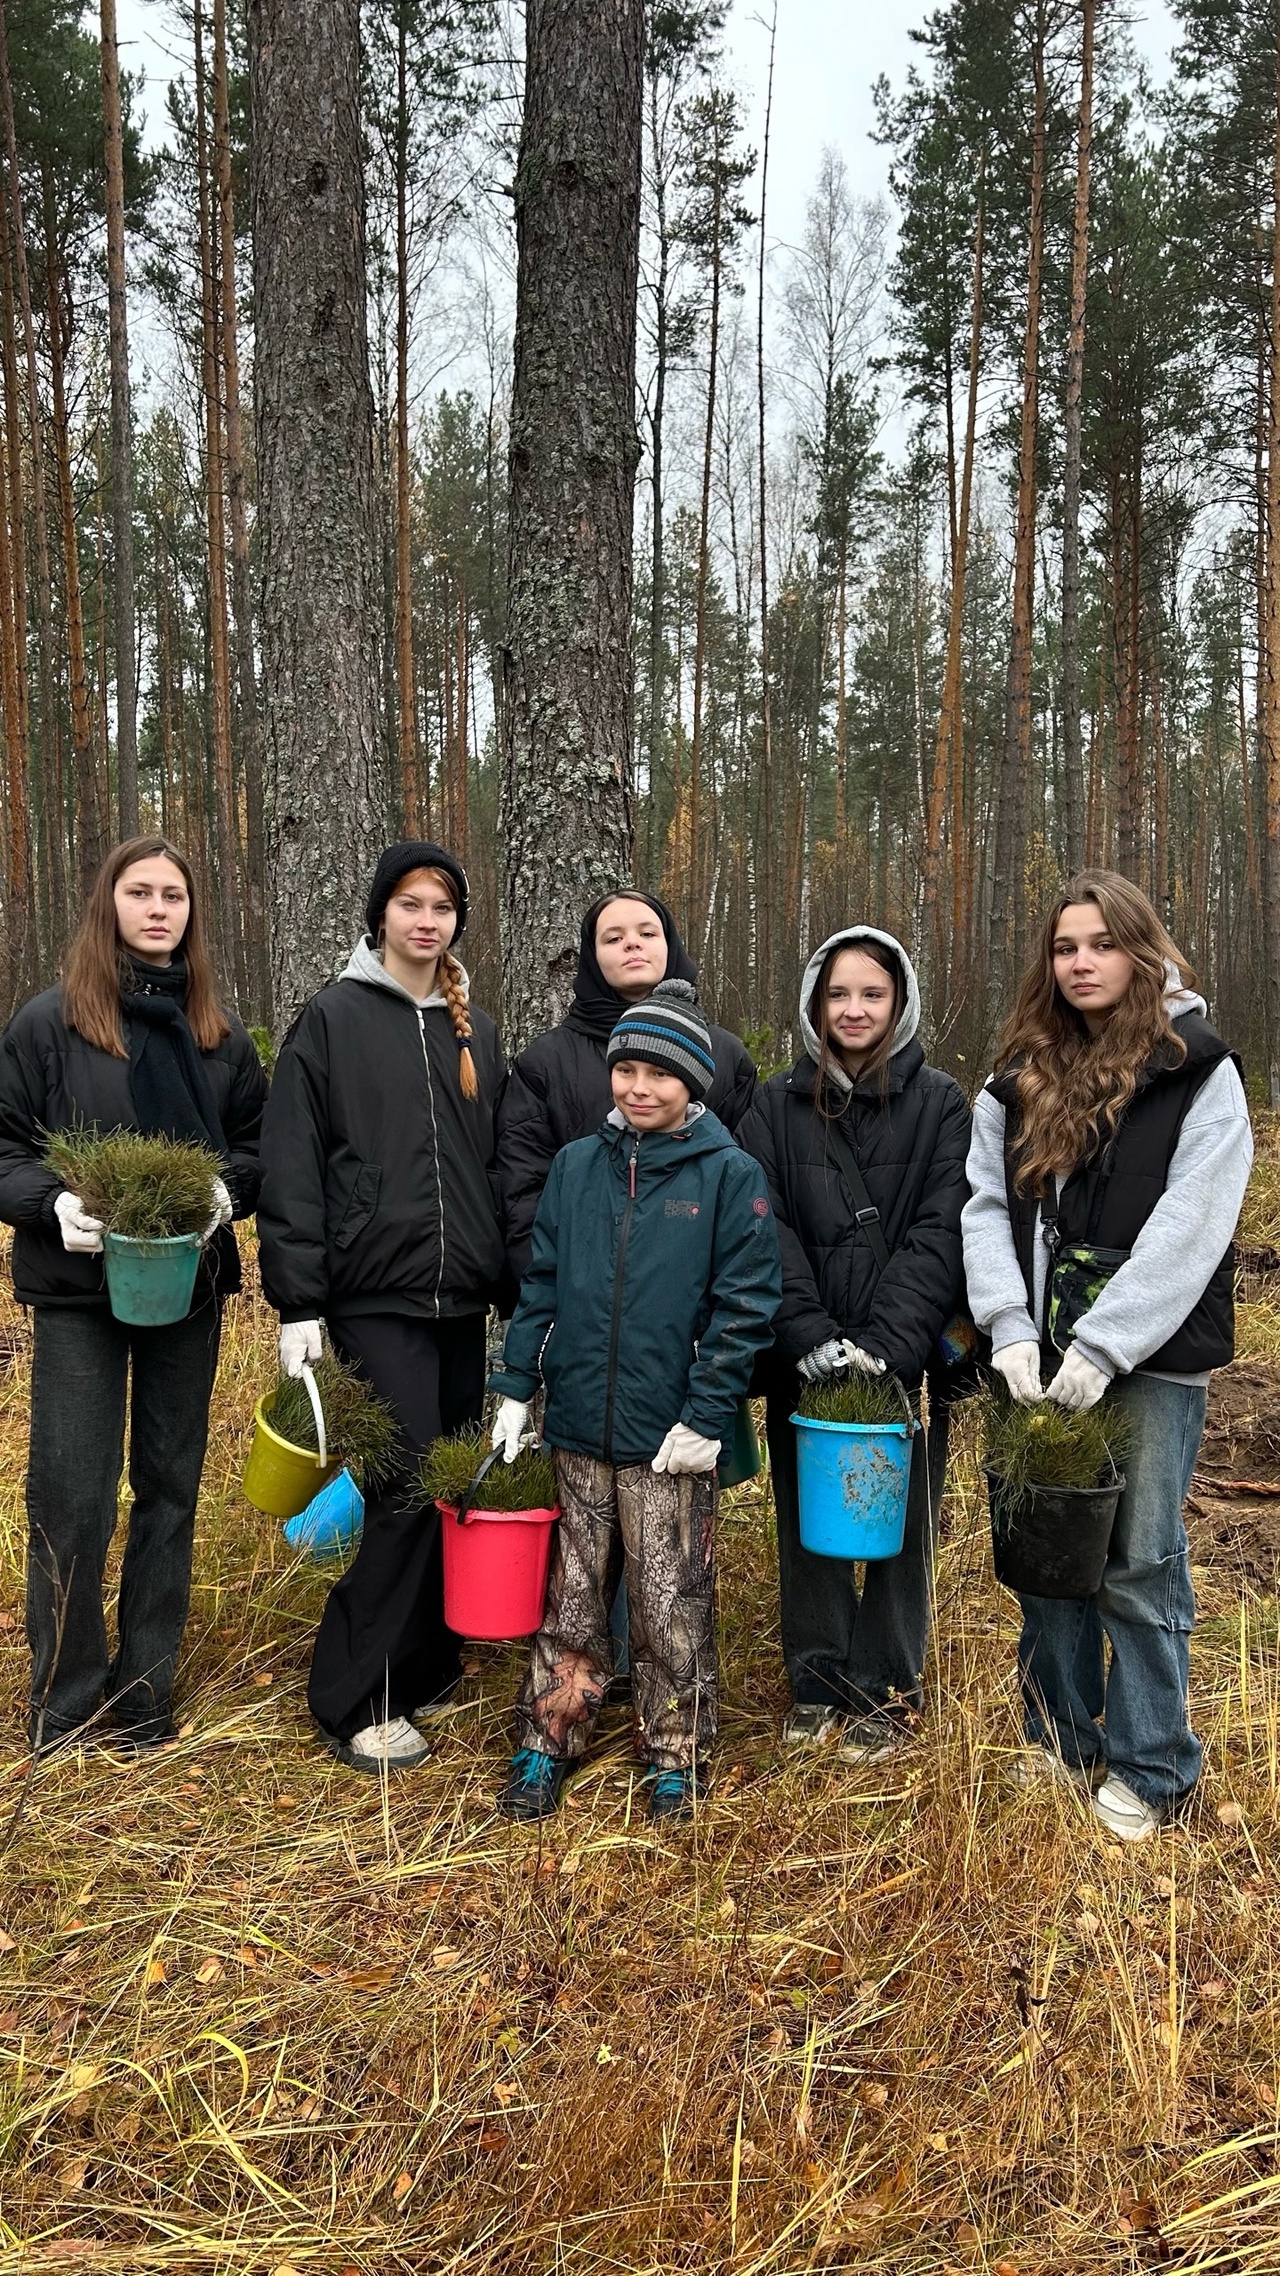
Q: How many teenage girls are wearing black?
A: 5